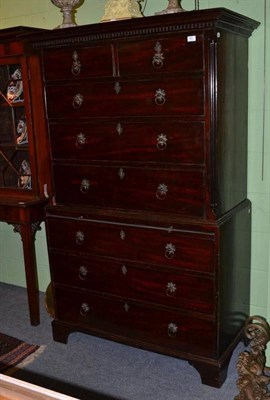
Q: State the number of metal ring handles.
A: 14